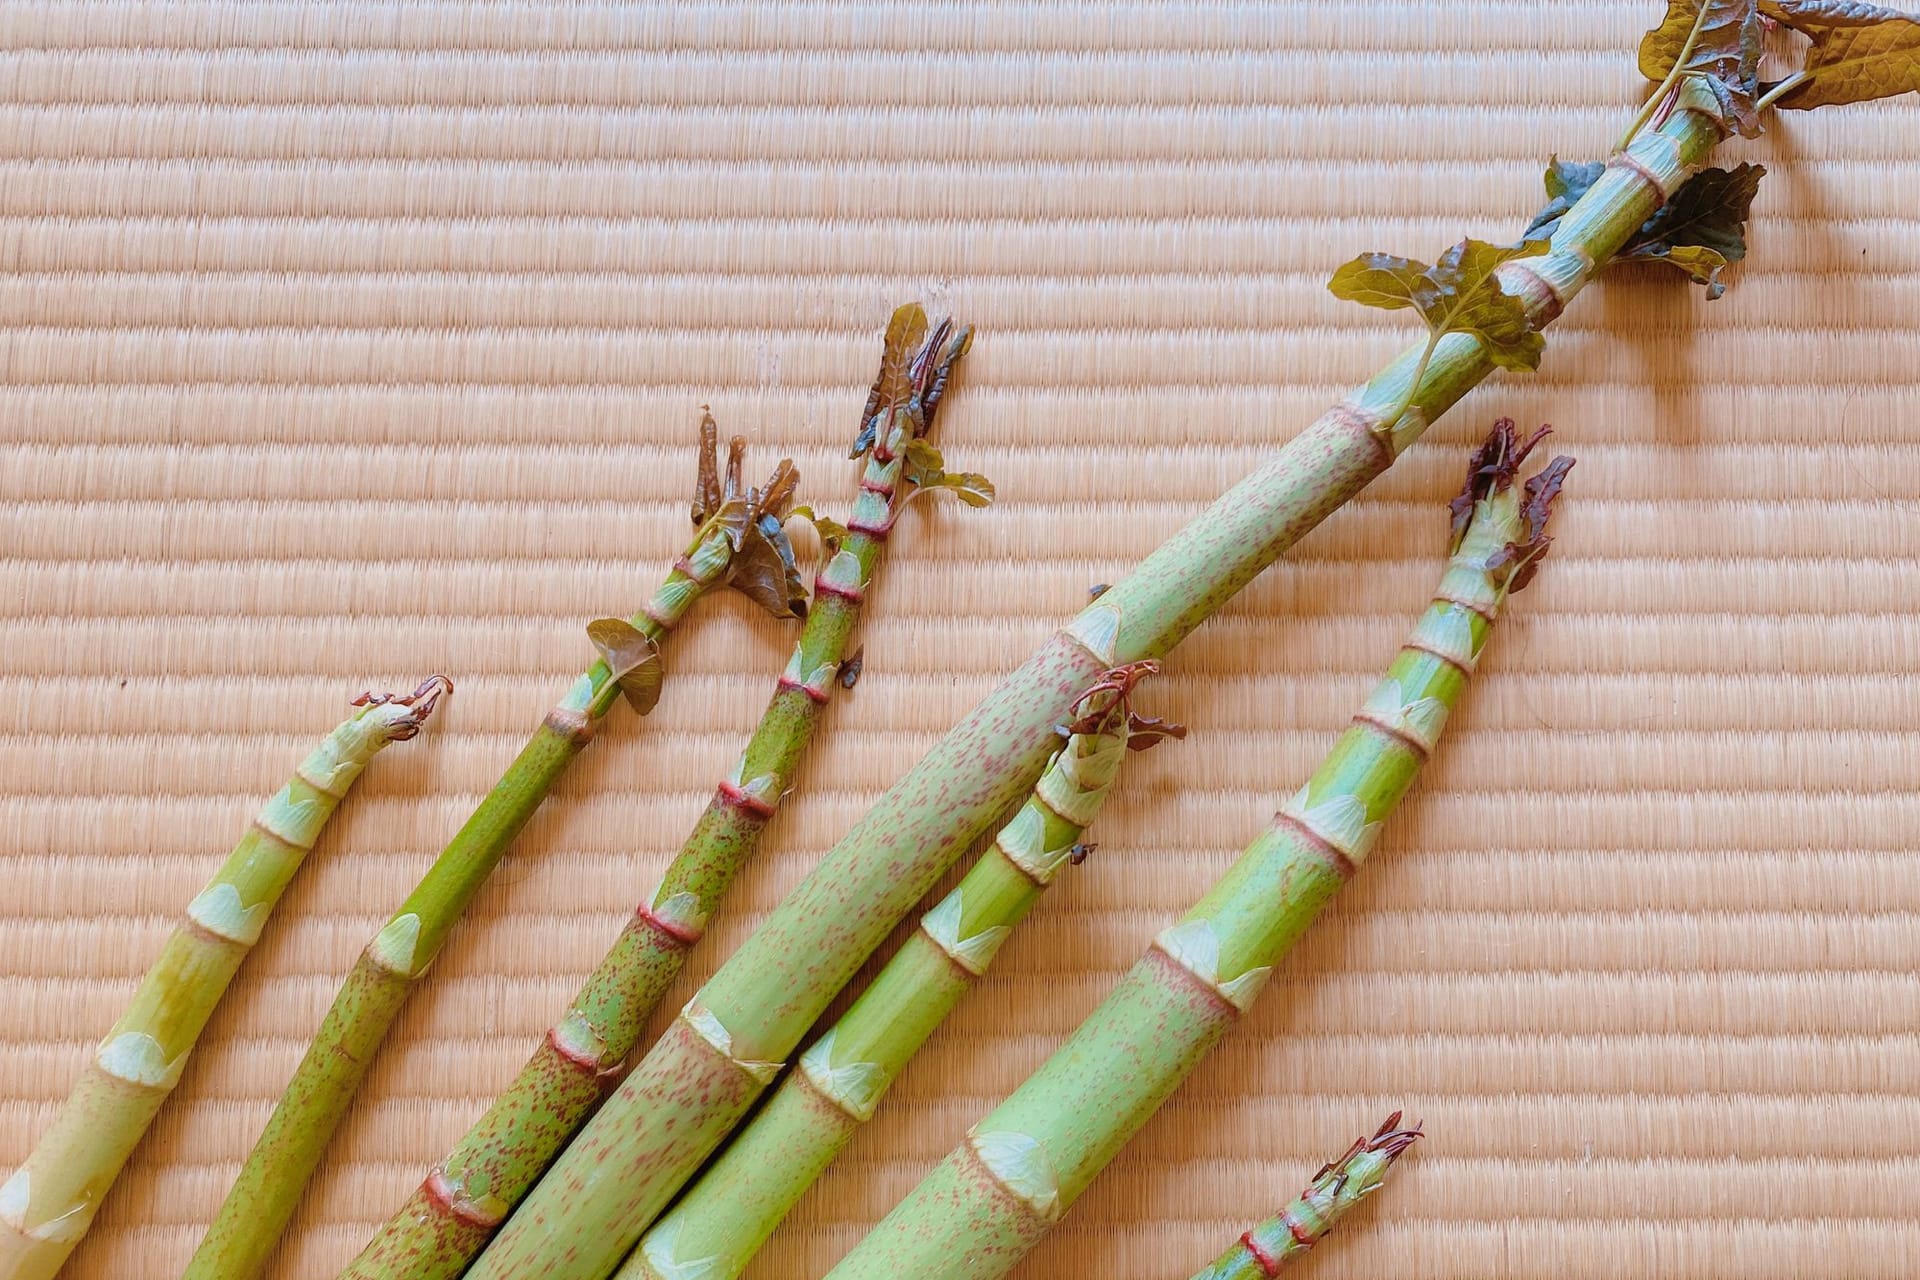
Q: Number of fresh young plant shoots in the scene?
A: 7